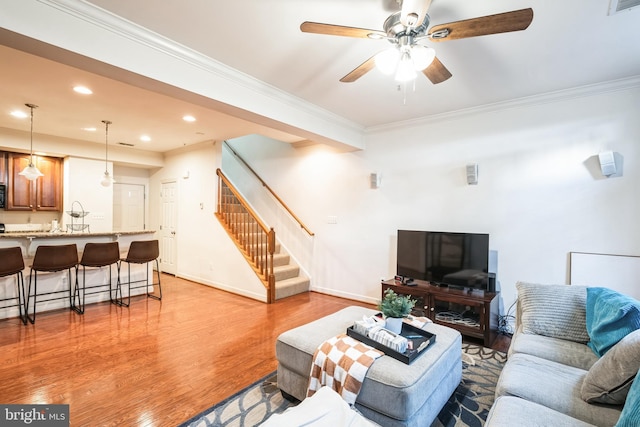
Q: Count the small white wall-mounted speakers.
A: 3